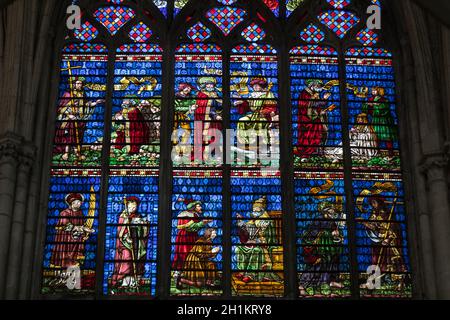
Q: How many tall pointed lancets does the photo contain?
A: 6